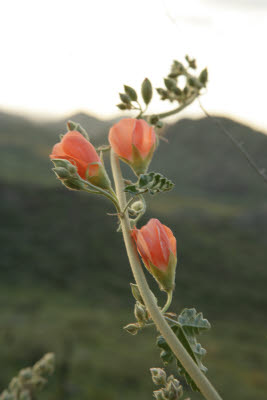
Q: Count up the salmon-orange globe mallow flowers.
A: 3